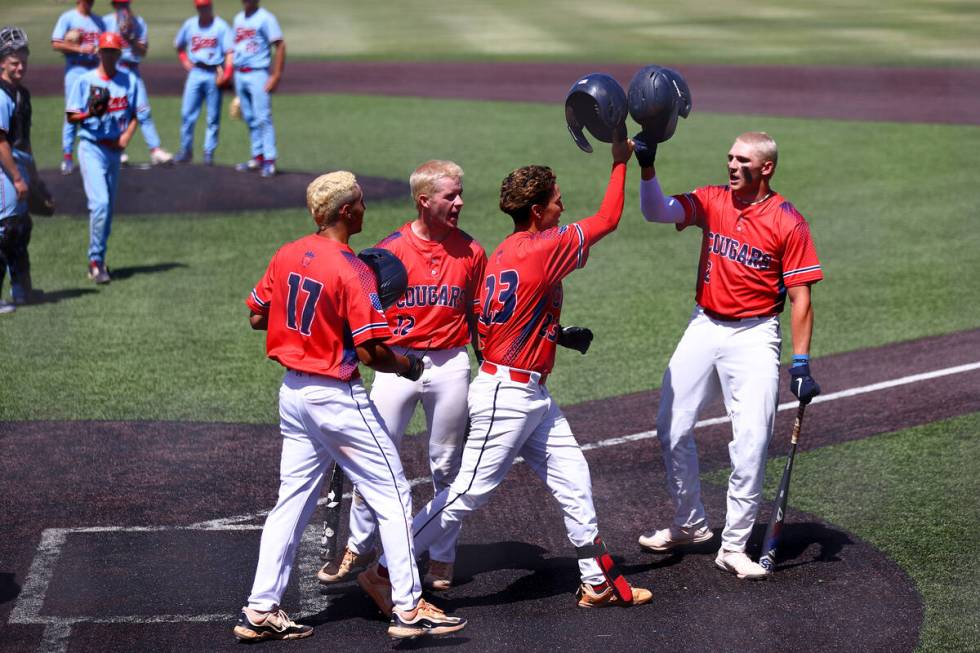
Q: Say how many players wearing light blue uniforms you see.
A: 6